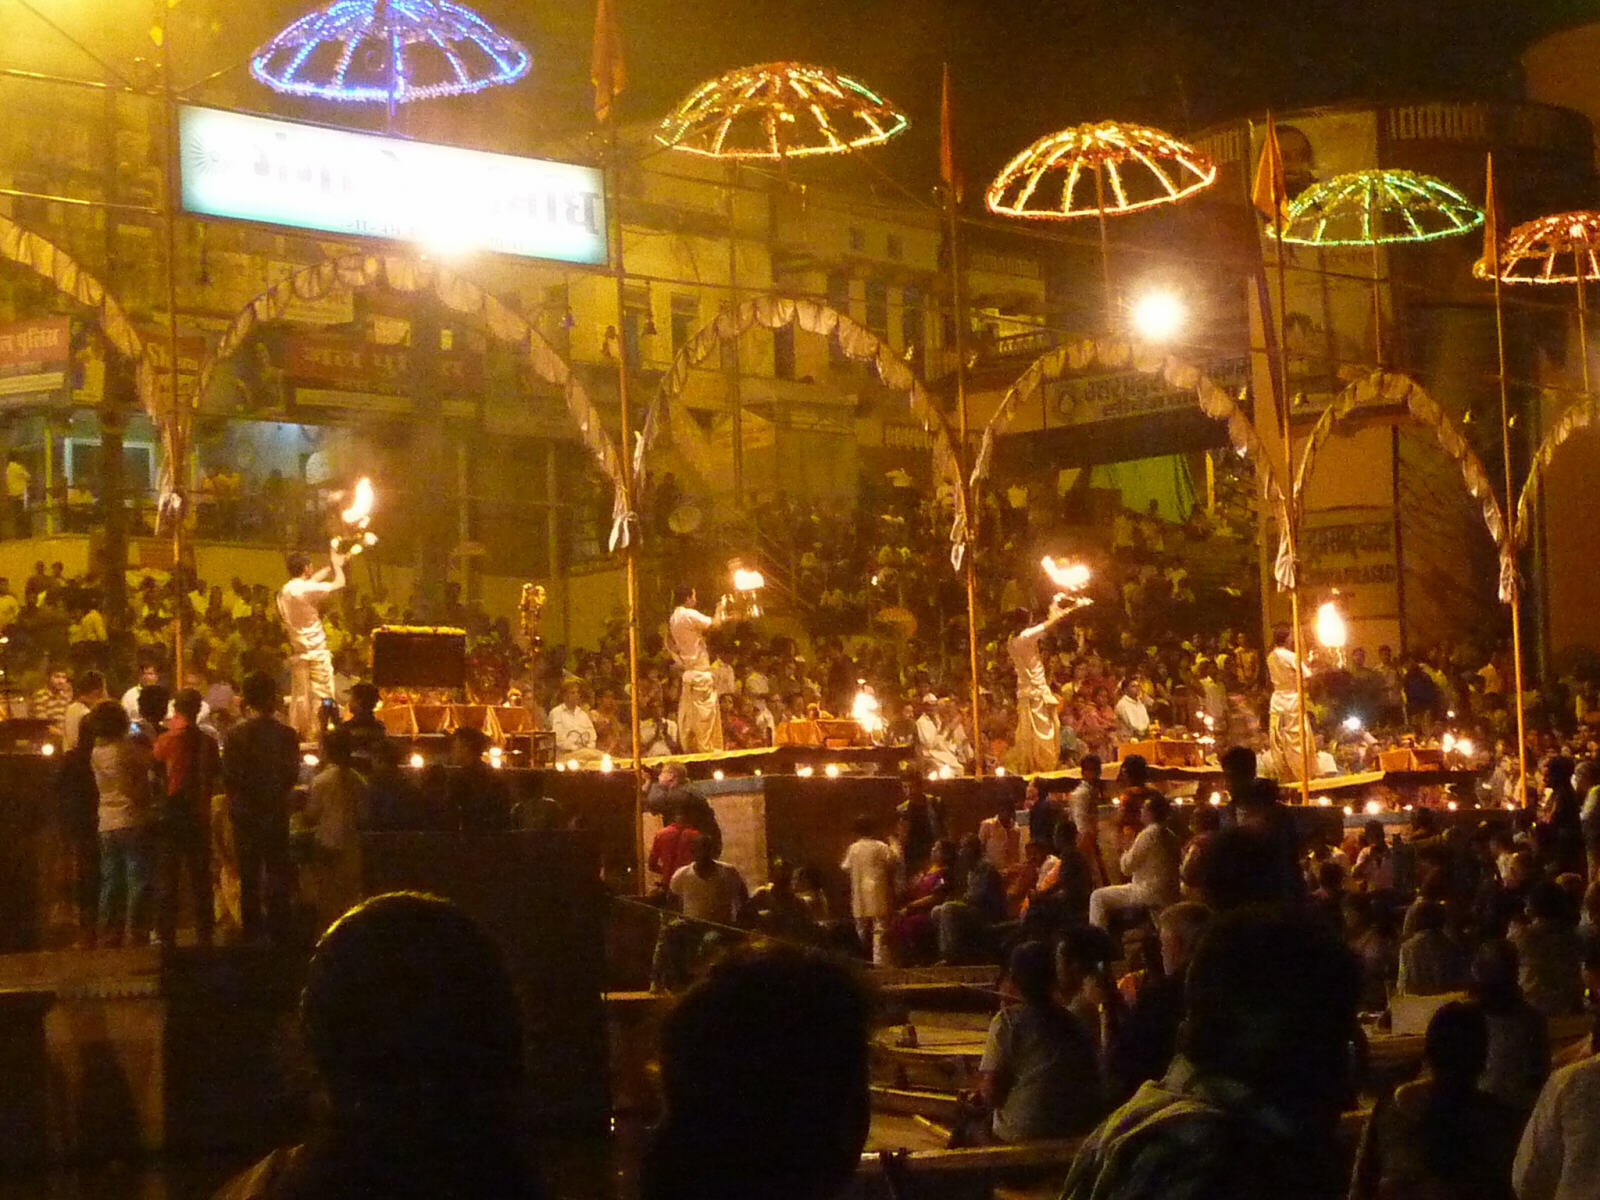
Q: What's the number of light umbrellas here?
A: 5